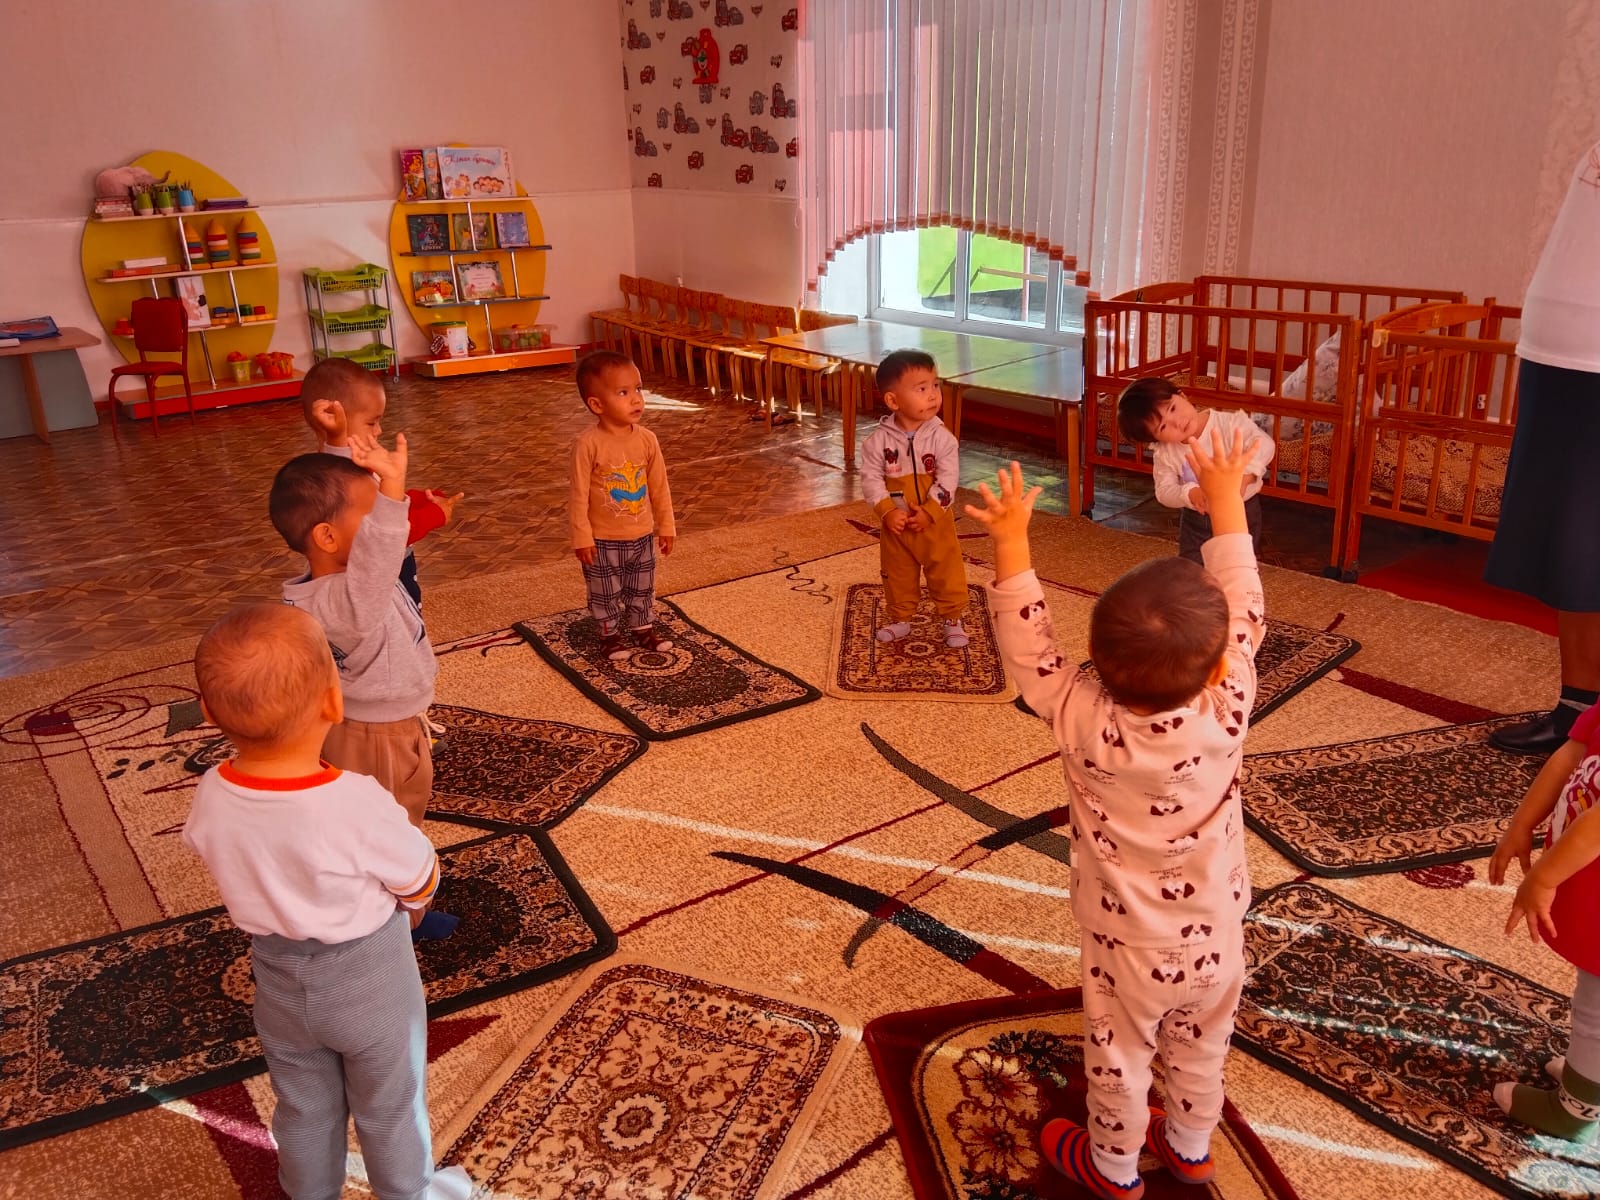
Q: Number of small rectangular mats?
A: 9